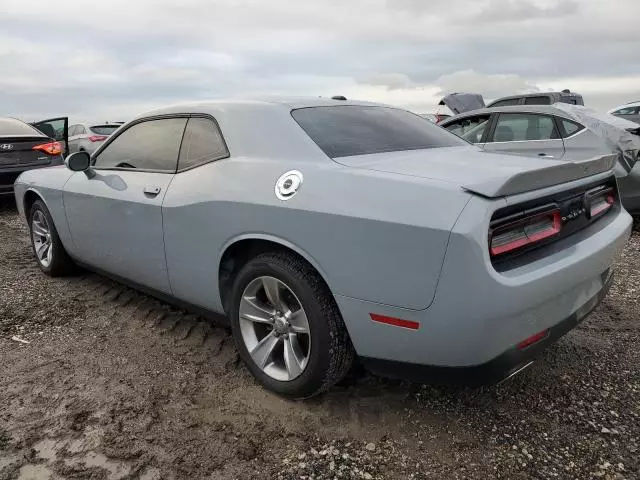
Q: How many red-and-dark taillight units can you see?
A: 2